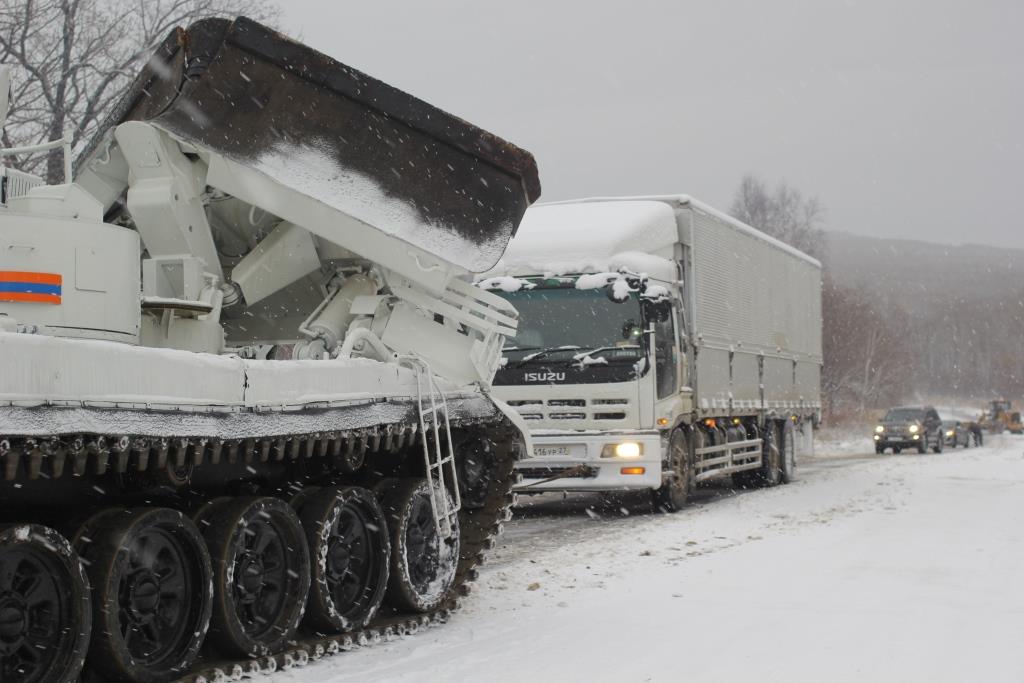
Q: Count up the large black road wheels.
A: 5